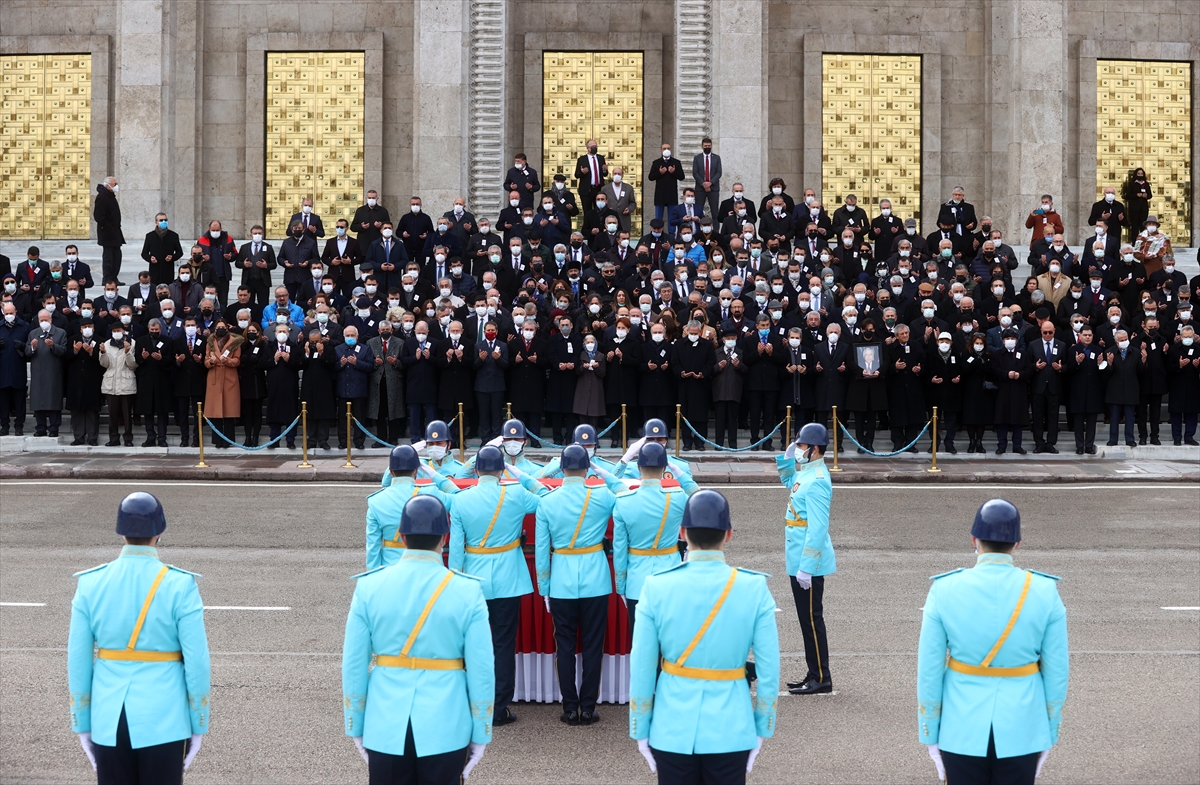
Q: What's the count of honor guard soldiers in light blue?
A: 13